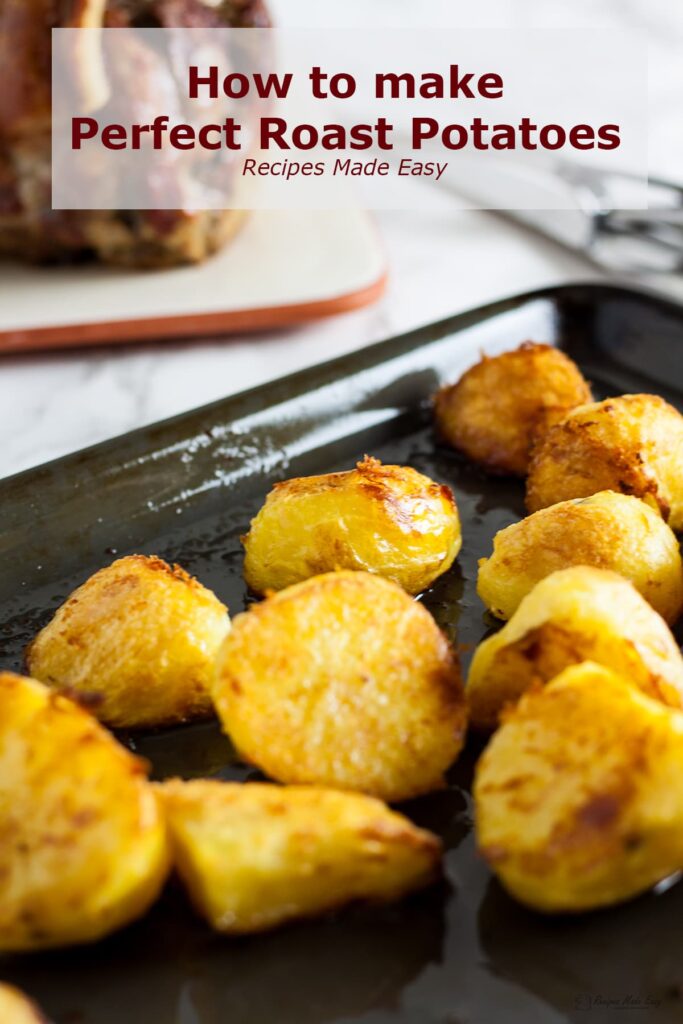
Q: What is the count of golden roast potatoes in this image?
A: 11